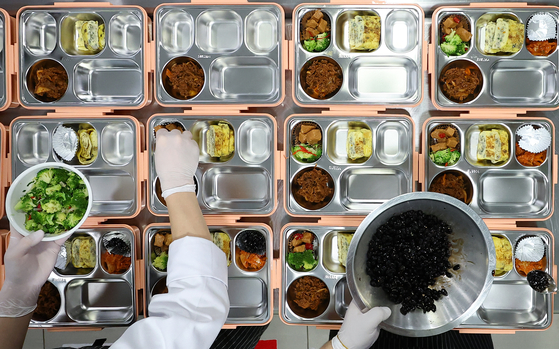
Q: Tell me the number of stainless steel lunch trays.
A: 12